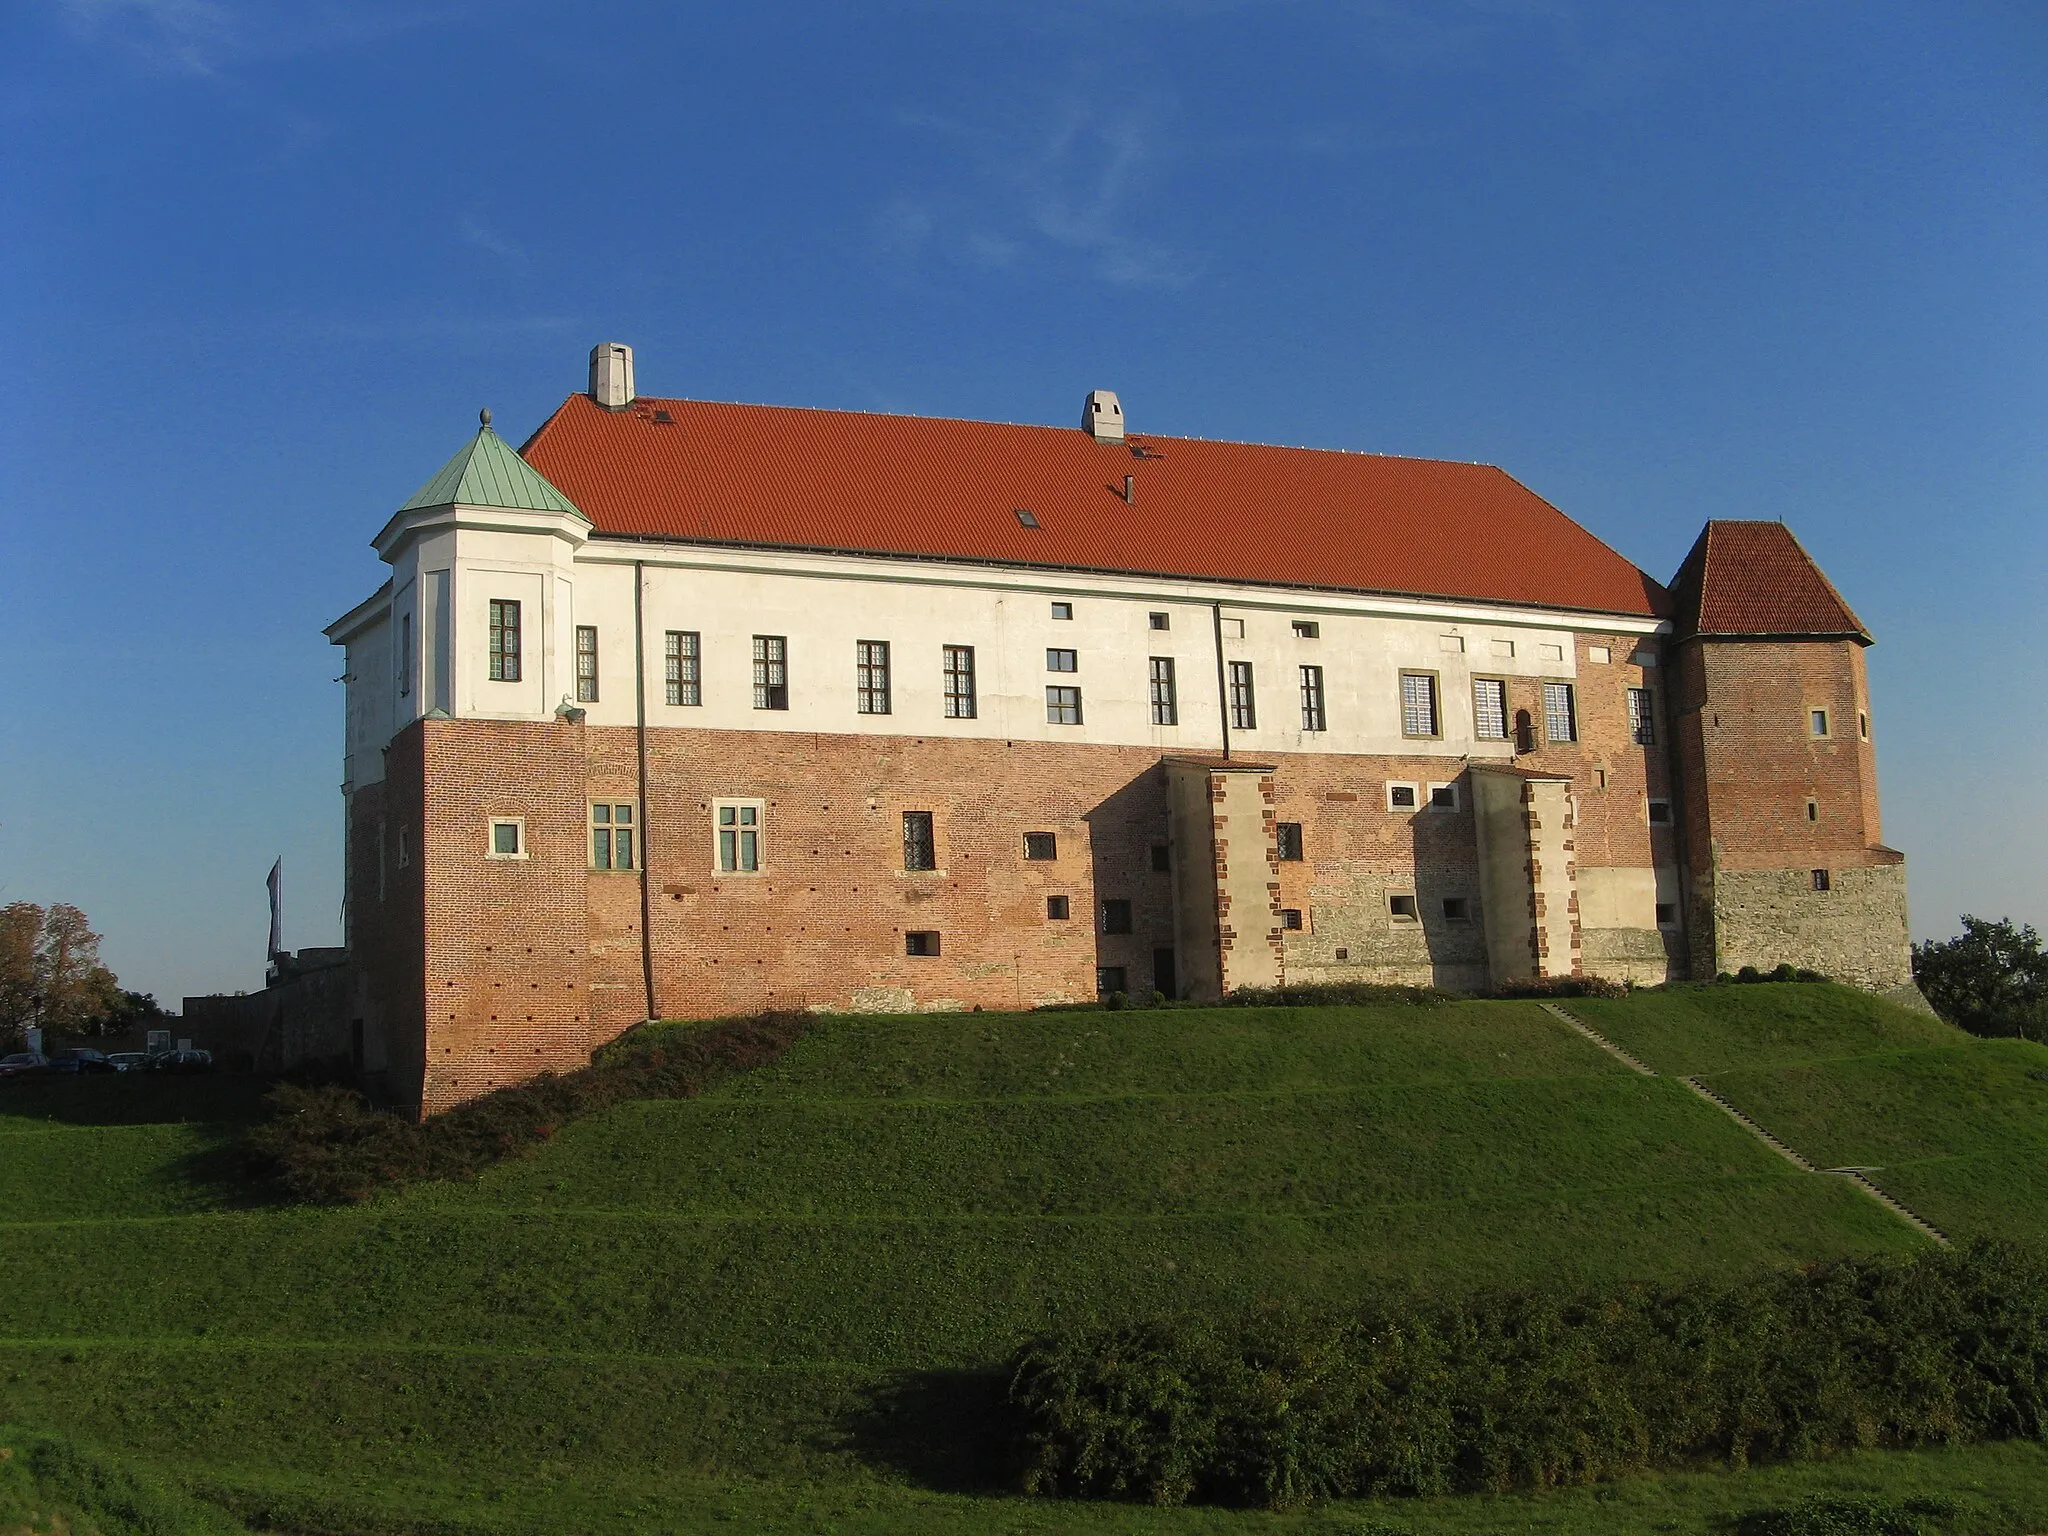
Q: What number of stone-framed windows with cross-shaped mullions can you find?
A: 2